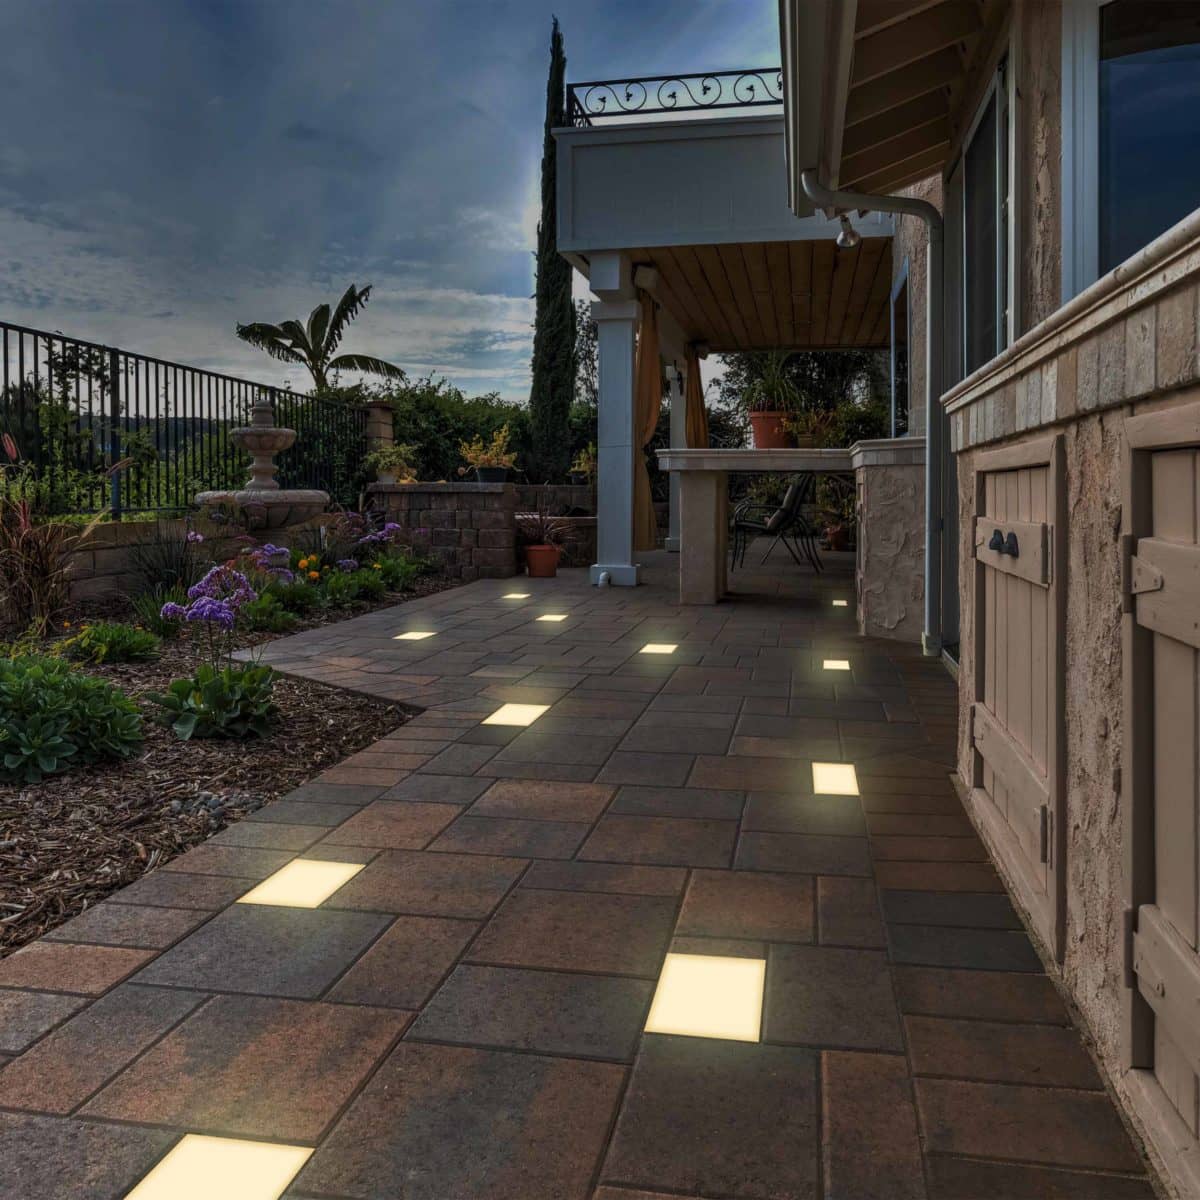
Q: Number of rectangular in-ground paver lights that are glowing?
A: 11